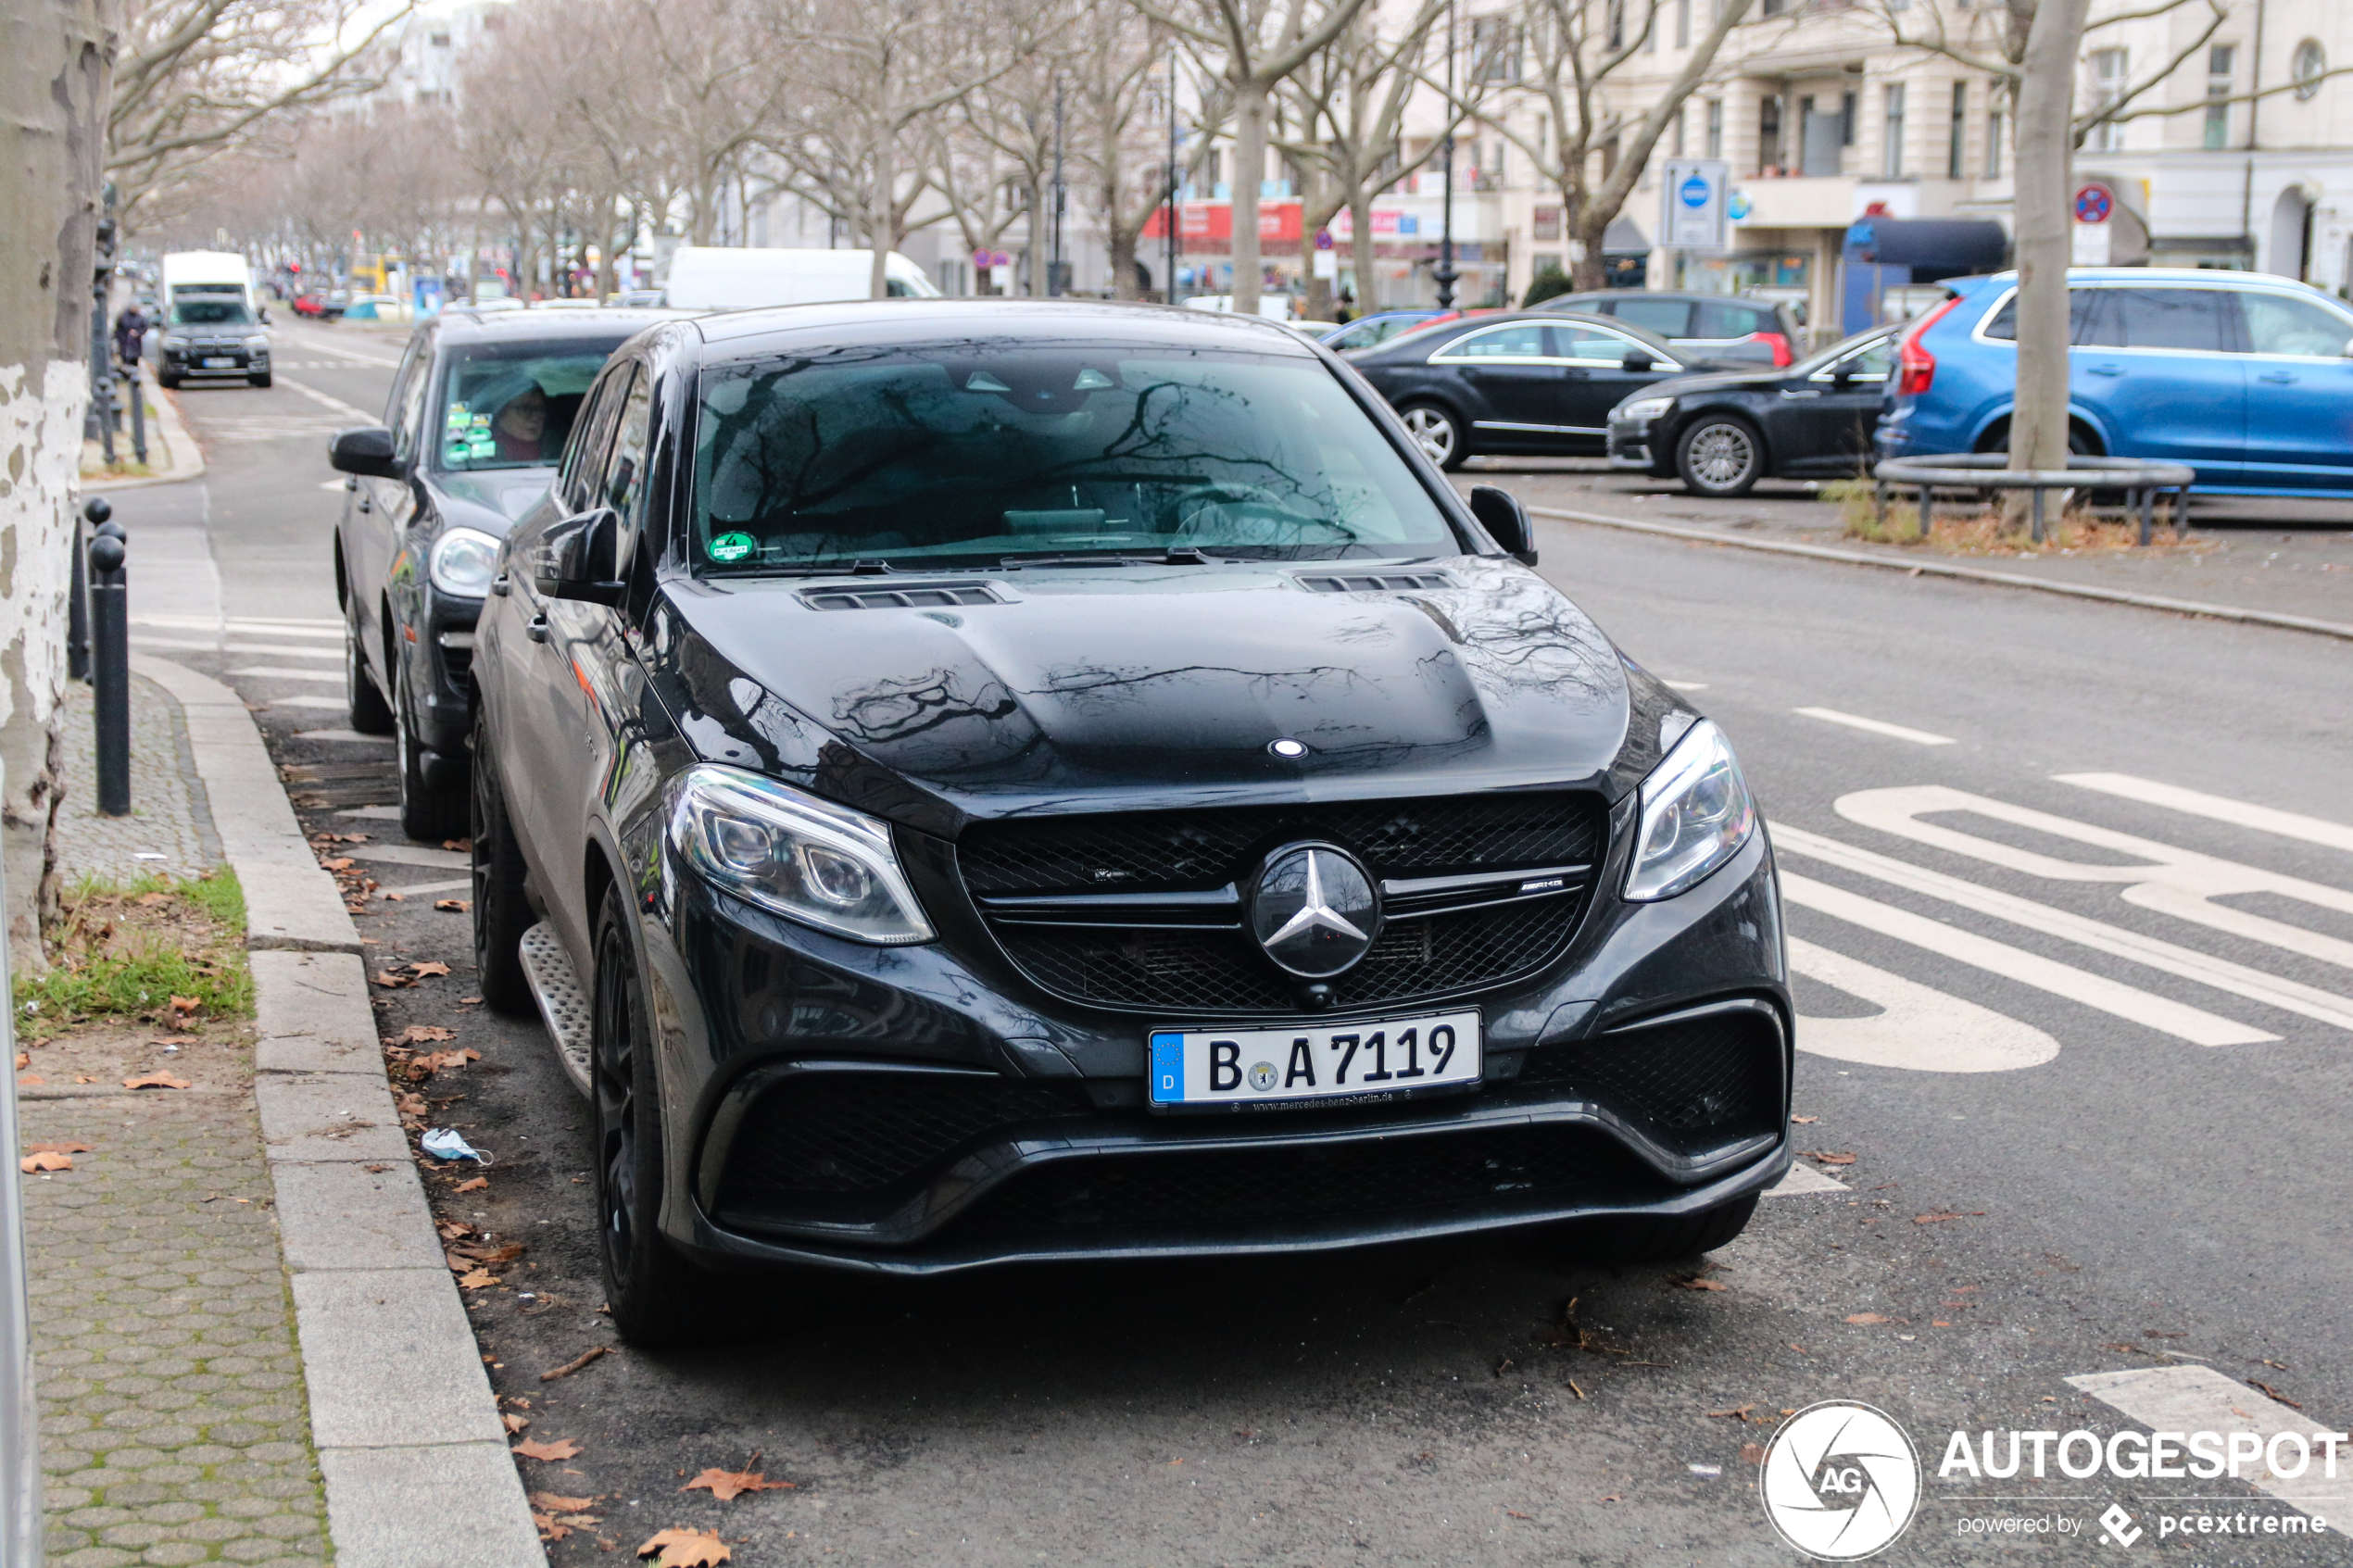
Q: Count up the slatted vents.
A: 2